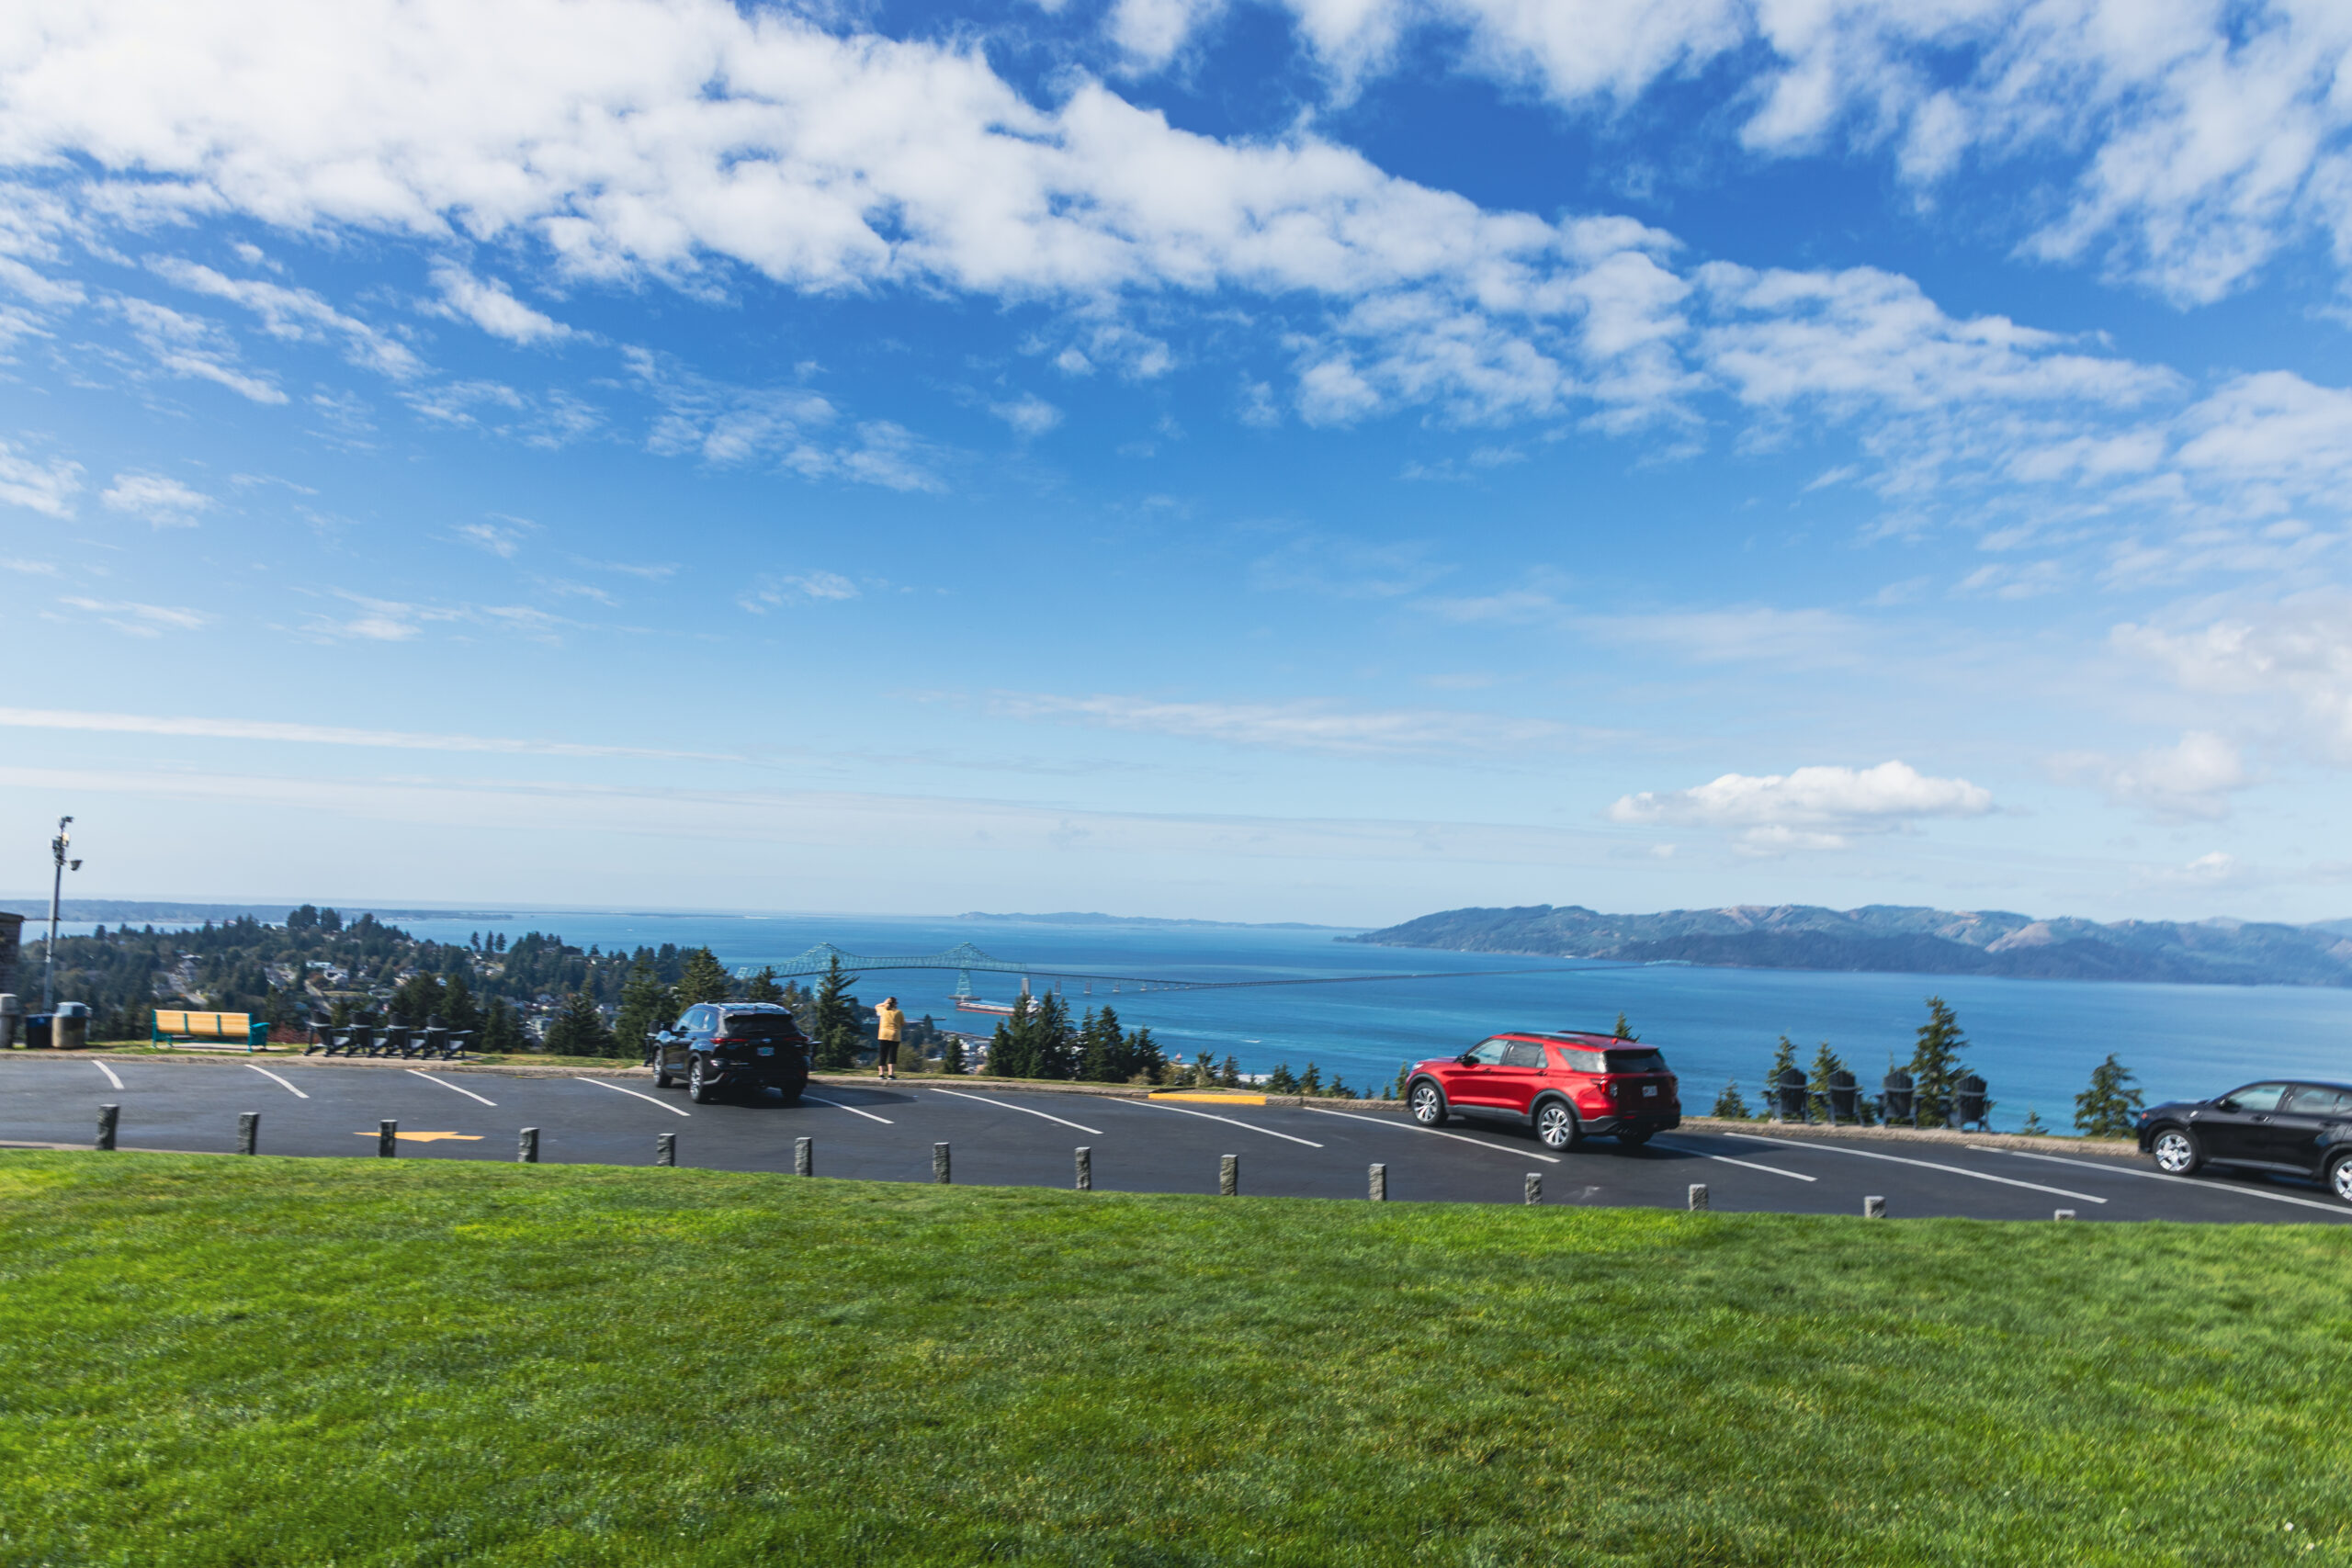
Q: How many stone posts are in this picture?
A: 14